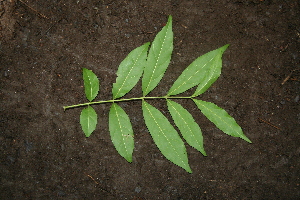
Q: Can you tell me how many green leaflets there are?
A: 10